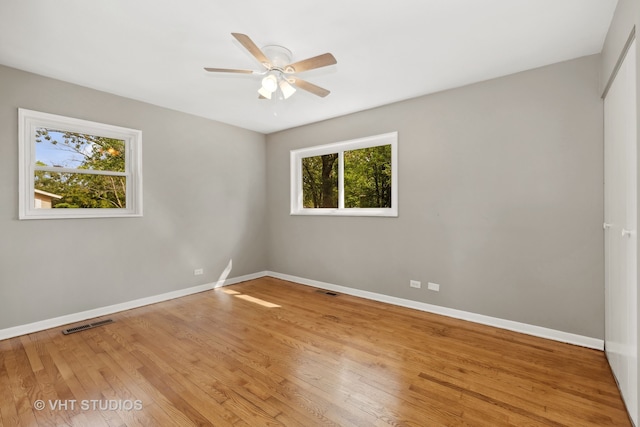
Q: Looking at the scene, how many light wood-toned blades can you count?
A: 5